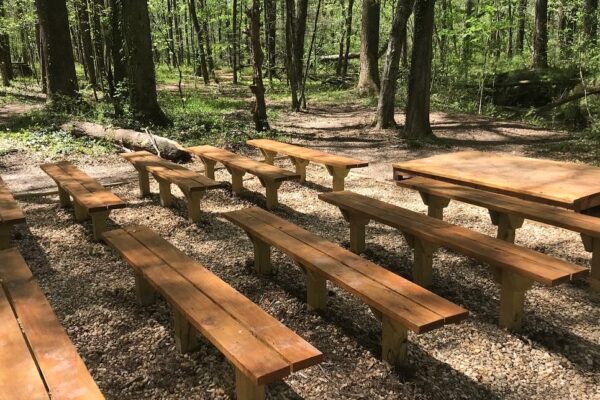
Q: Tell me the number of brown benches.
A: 10